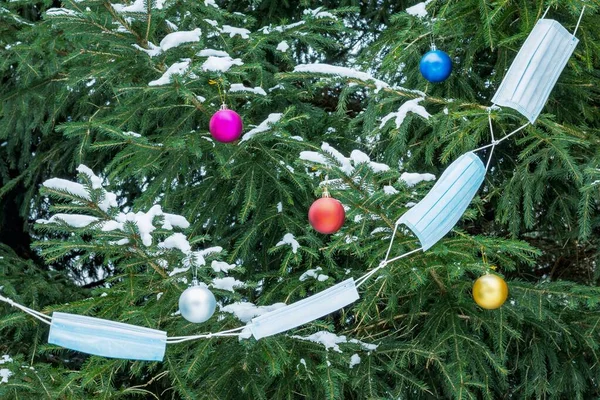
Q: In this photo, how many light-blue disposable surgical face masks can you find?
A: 4